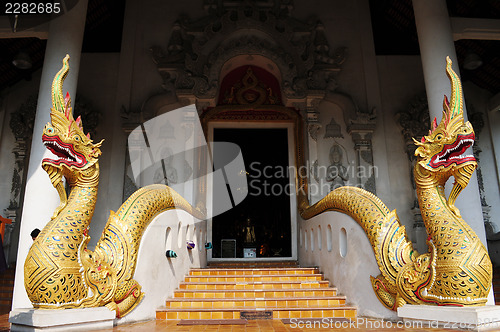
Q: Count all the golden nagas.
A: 2